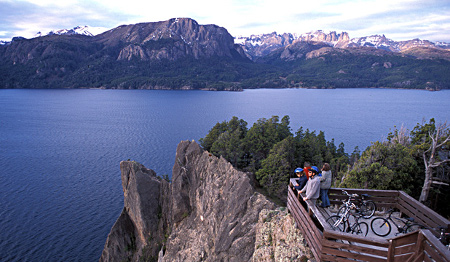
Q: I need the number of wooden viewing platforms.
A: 1